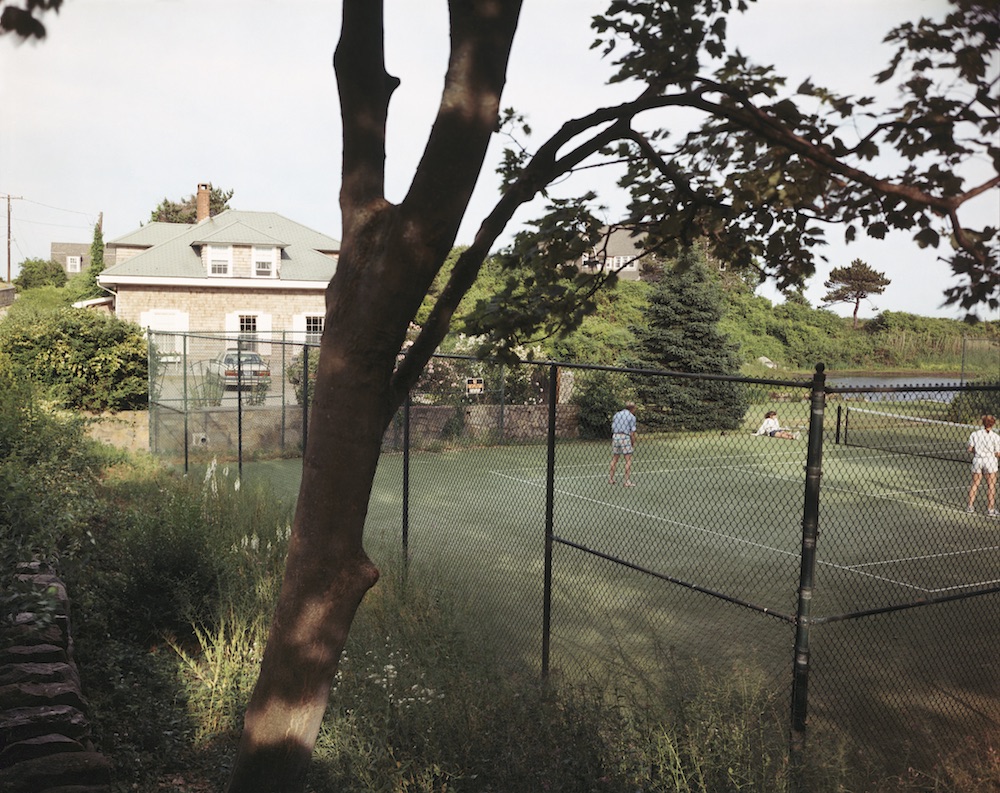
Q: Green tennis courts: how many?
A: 1